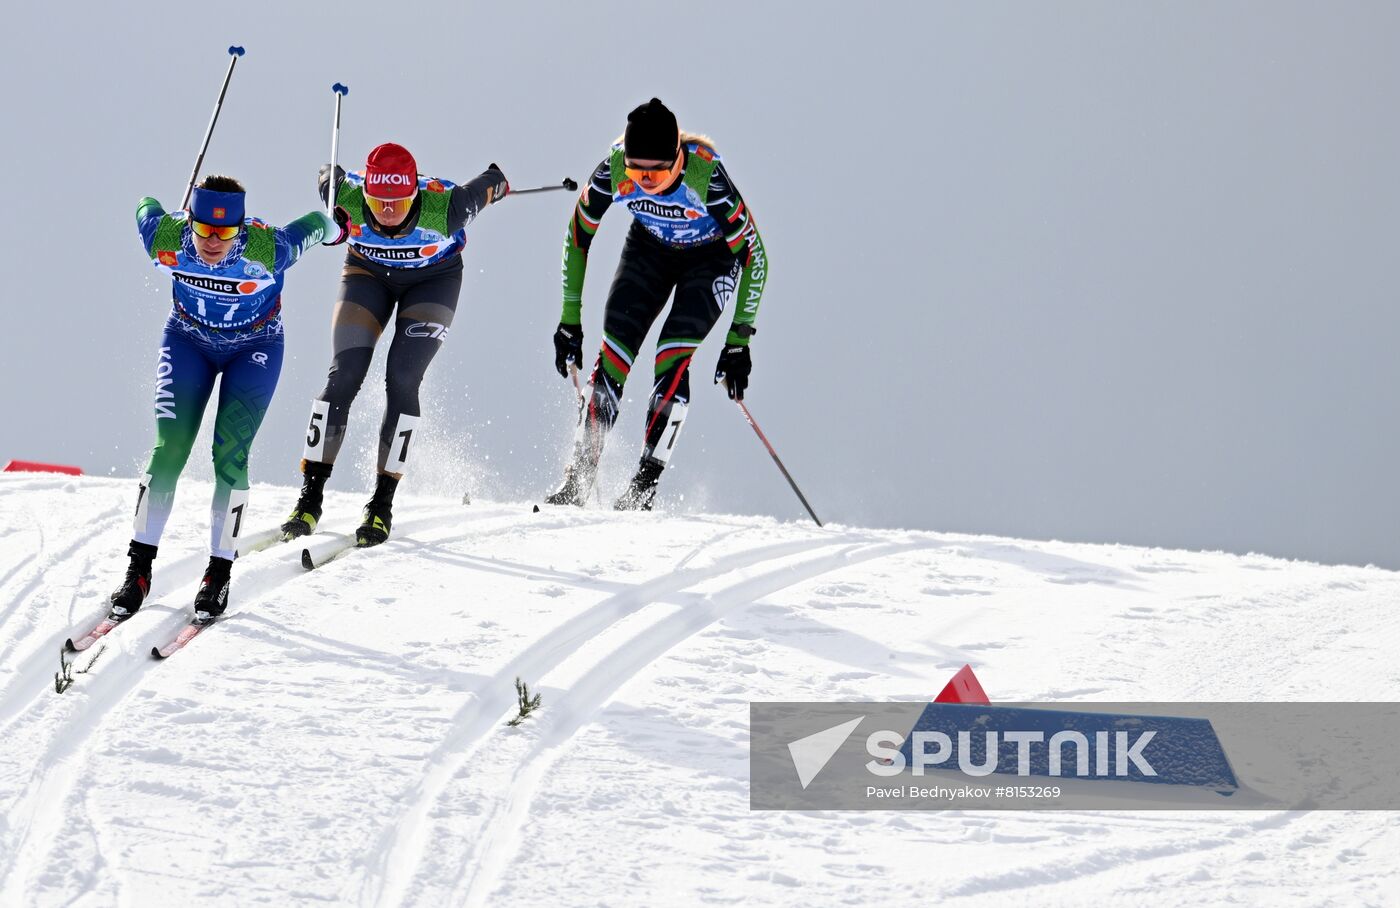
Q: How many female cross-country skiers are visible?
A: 3